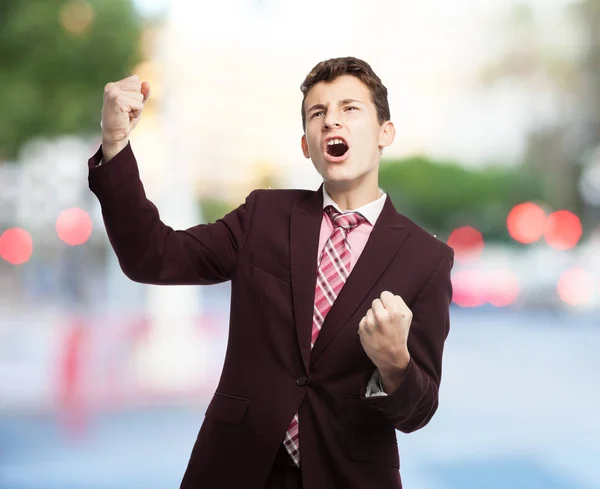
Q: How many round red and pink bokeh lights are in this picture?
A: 8